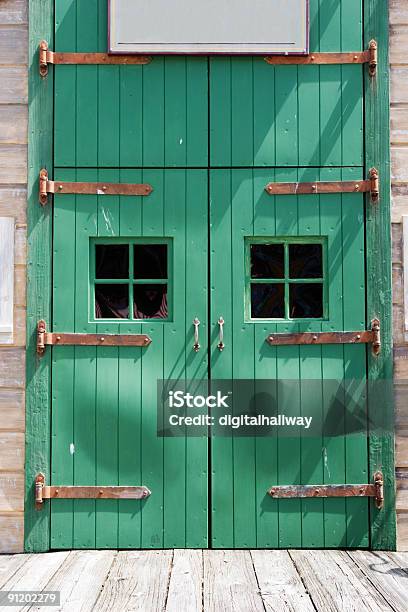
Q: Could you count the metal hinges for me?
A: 8